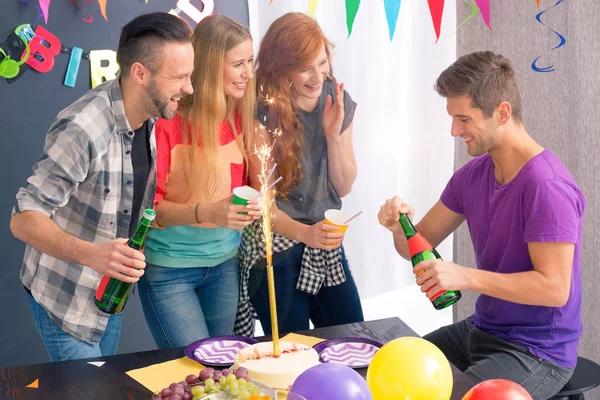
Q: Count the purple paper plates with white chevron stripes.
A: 2